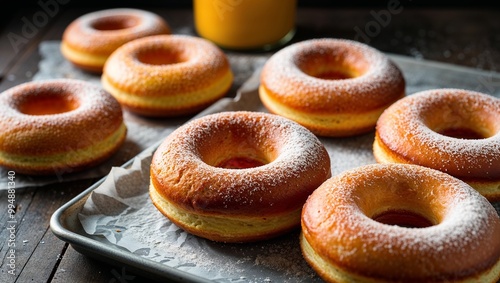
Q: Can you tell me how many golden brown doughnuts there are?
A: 7